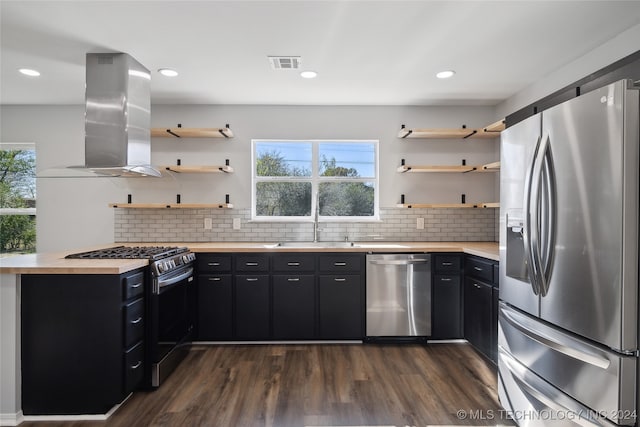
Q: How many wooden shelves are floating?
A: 6